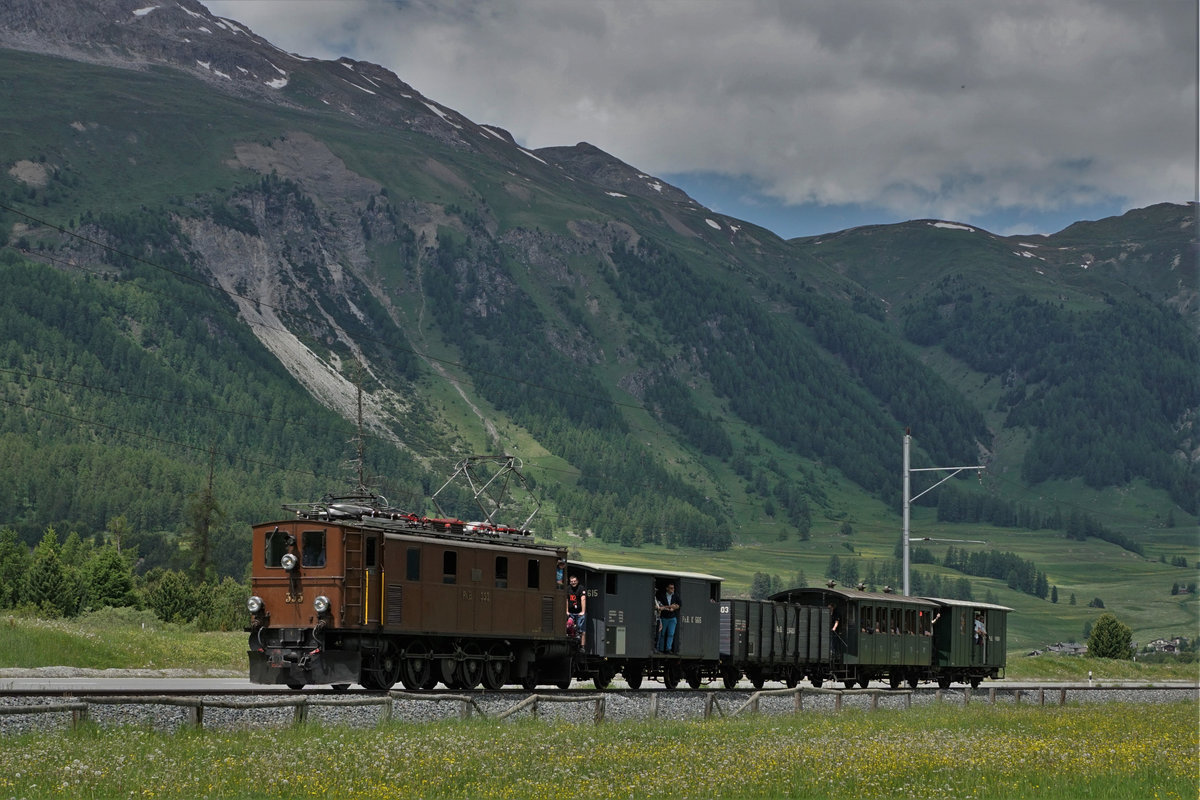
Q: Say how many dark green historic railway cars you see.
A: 2